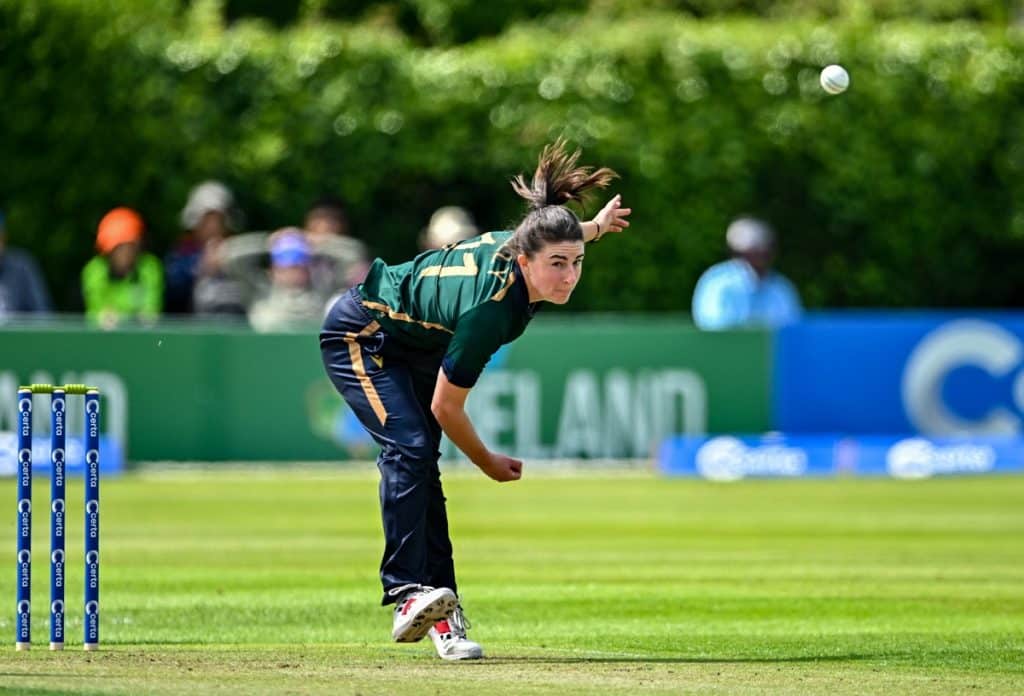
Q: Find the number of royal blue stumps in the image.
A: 3